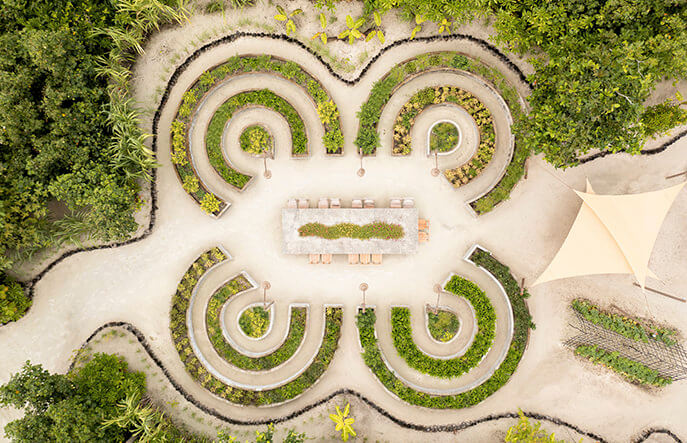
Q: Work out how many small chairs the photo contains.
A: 15